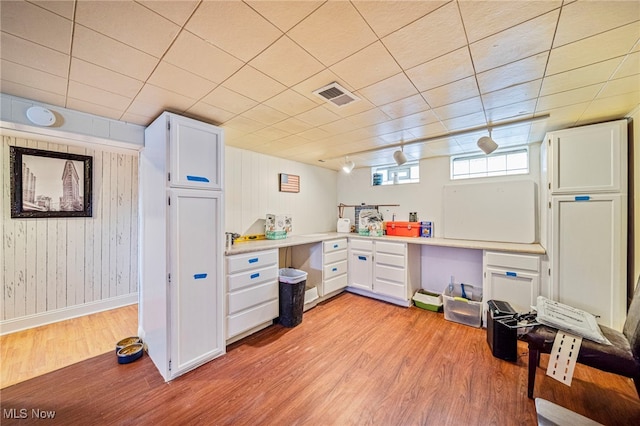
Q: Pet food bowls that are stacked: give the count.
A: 2